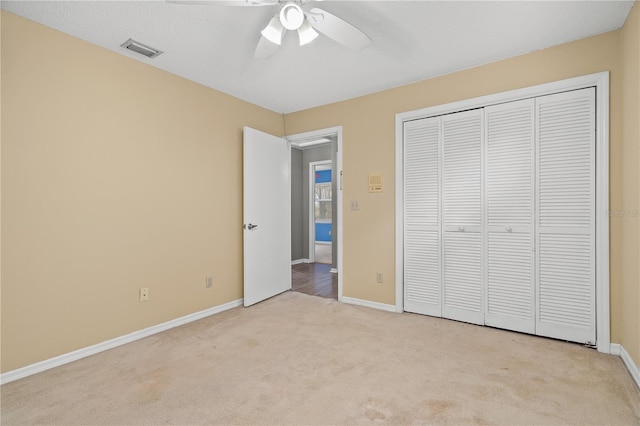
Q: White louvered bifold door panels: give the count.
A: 4